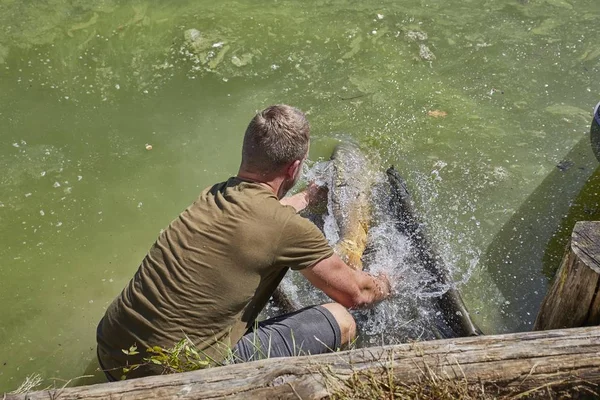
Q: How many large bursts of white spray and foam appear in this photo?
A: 1